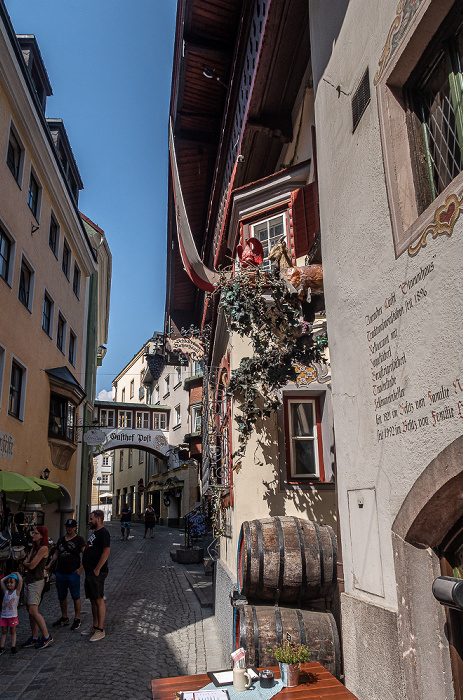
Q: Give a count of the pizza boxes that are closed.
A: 0